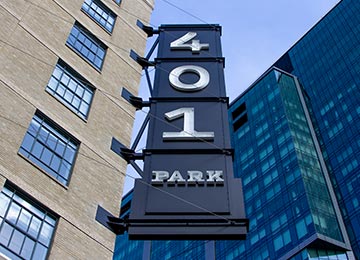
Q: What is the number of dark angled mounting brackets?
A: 5